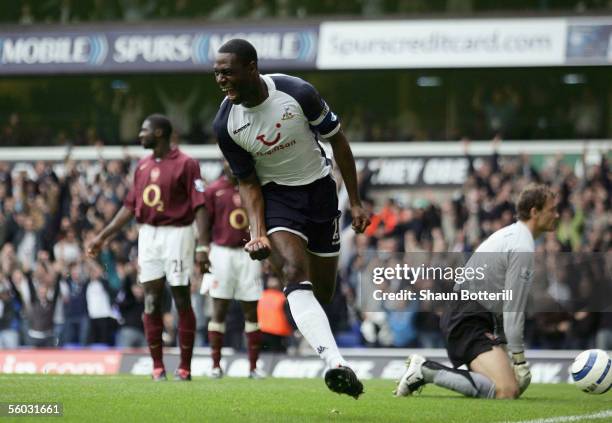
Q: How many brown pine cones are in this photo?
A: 0